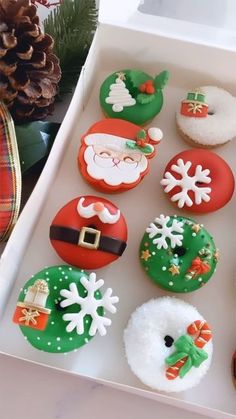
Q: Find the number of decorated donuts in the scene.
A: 8